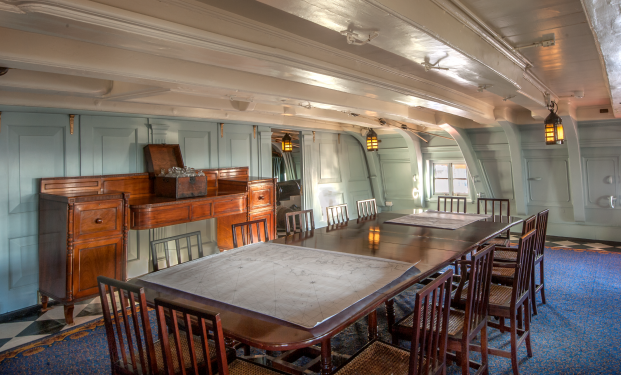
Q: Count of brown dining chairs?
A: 14